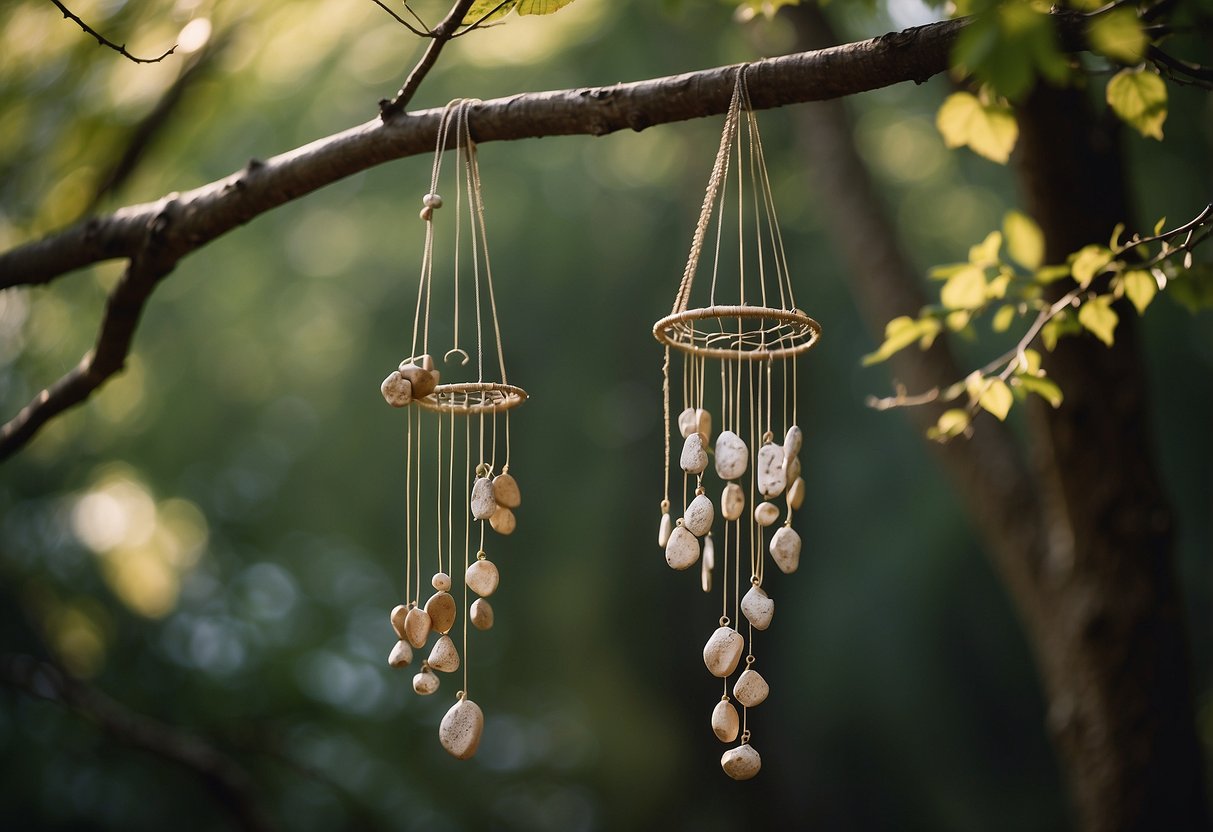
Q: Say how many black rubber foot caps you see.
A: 0